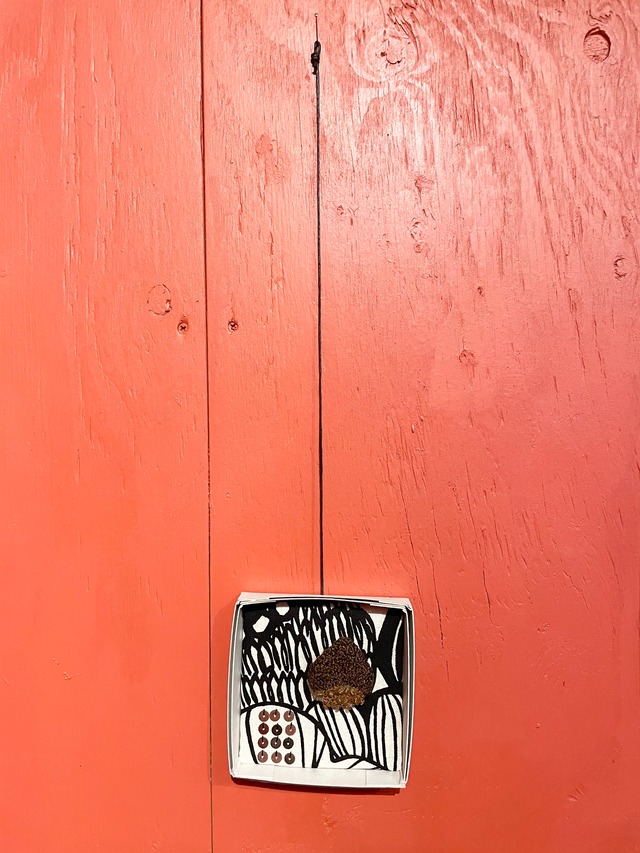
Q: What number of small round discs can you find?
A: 12